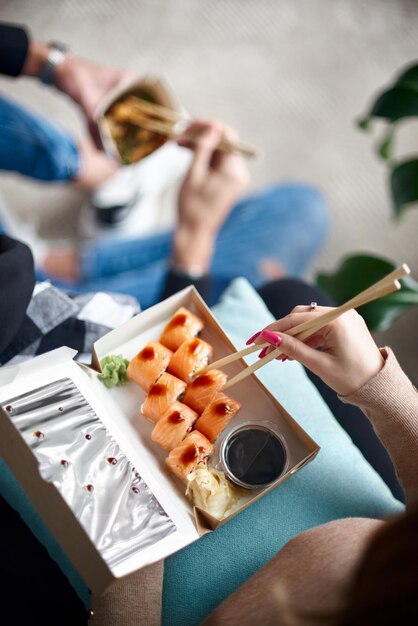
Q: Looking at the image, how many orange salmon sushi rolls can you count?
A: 8